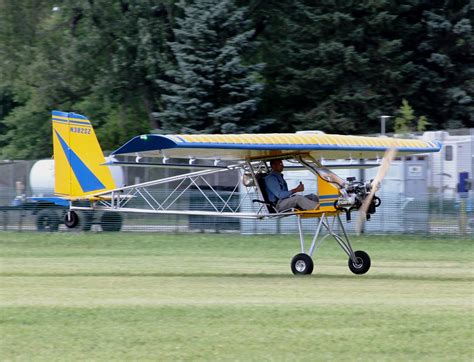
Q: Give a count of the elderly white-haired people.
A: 0